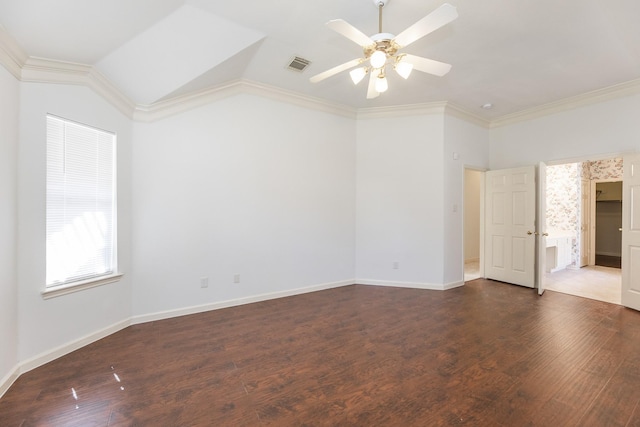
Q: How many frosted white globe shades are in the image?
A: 4